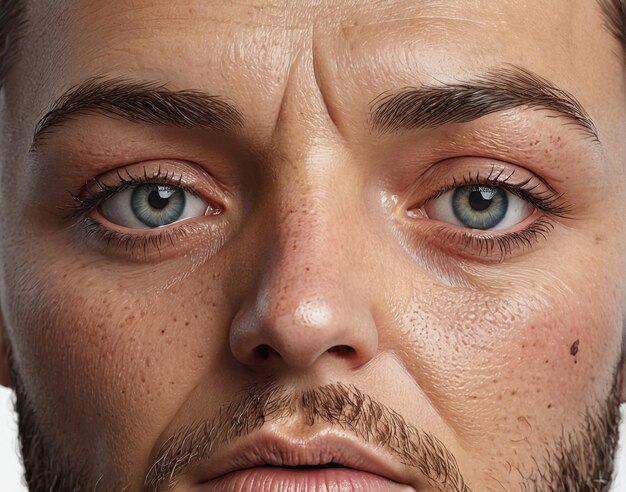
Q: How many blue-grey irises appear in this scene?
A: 2